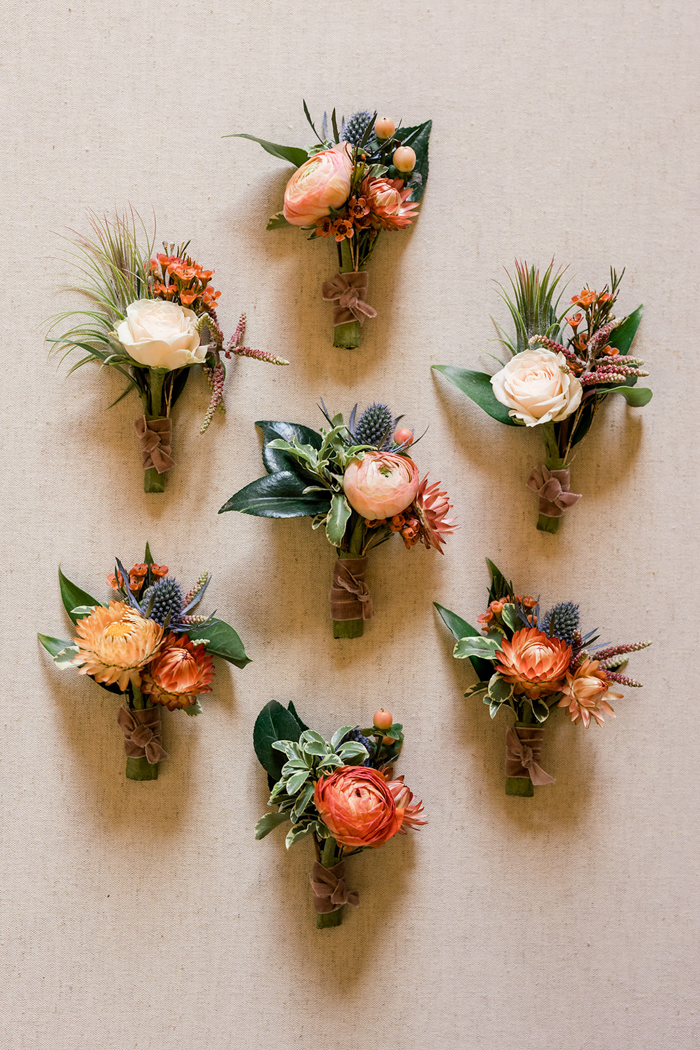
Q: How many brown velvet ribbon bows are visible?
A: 7